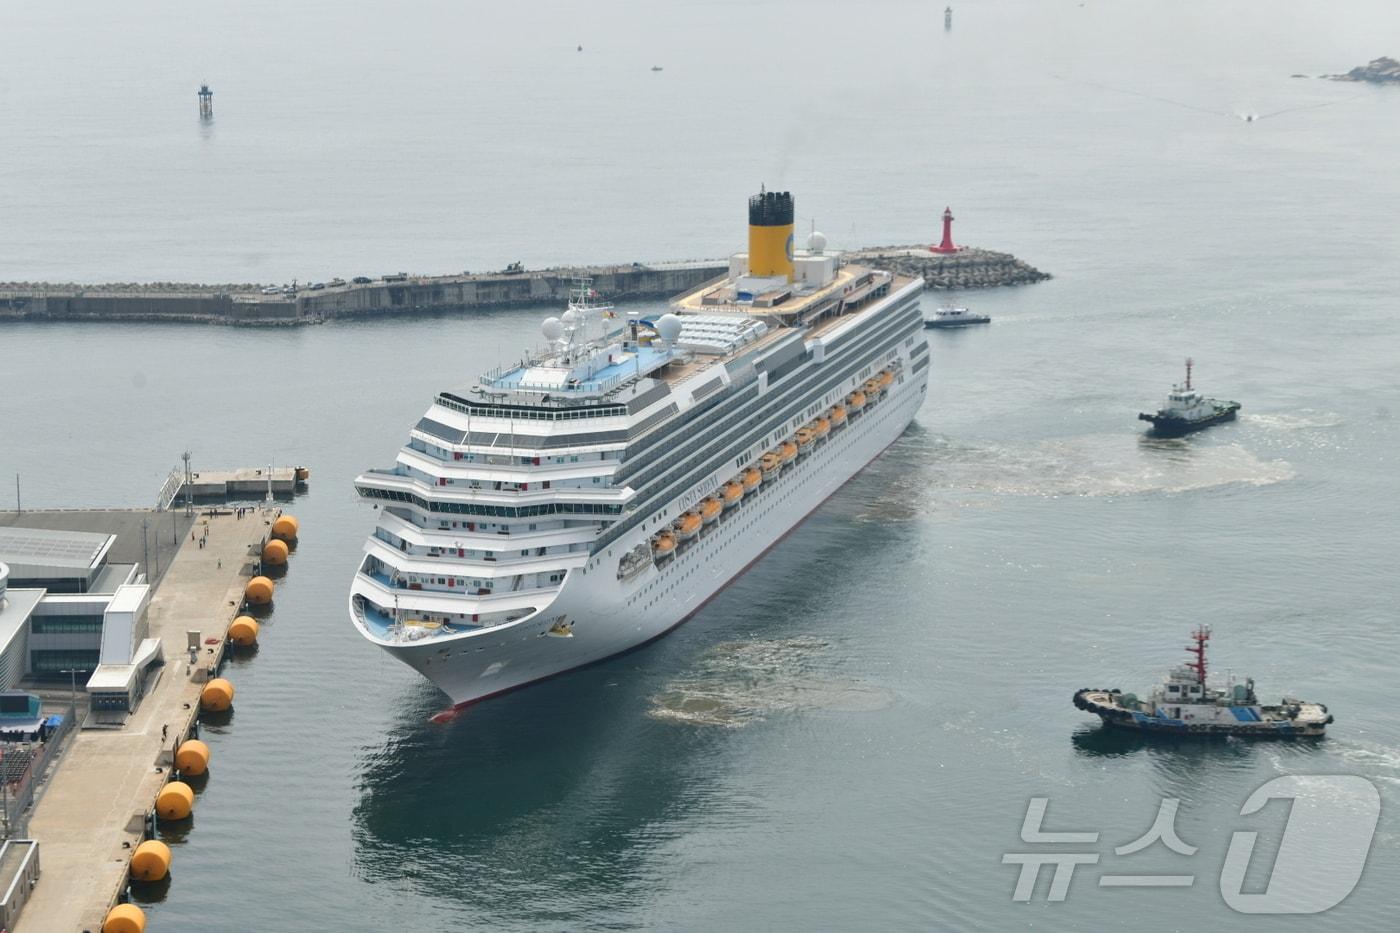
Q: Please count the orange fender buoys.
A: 9